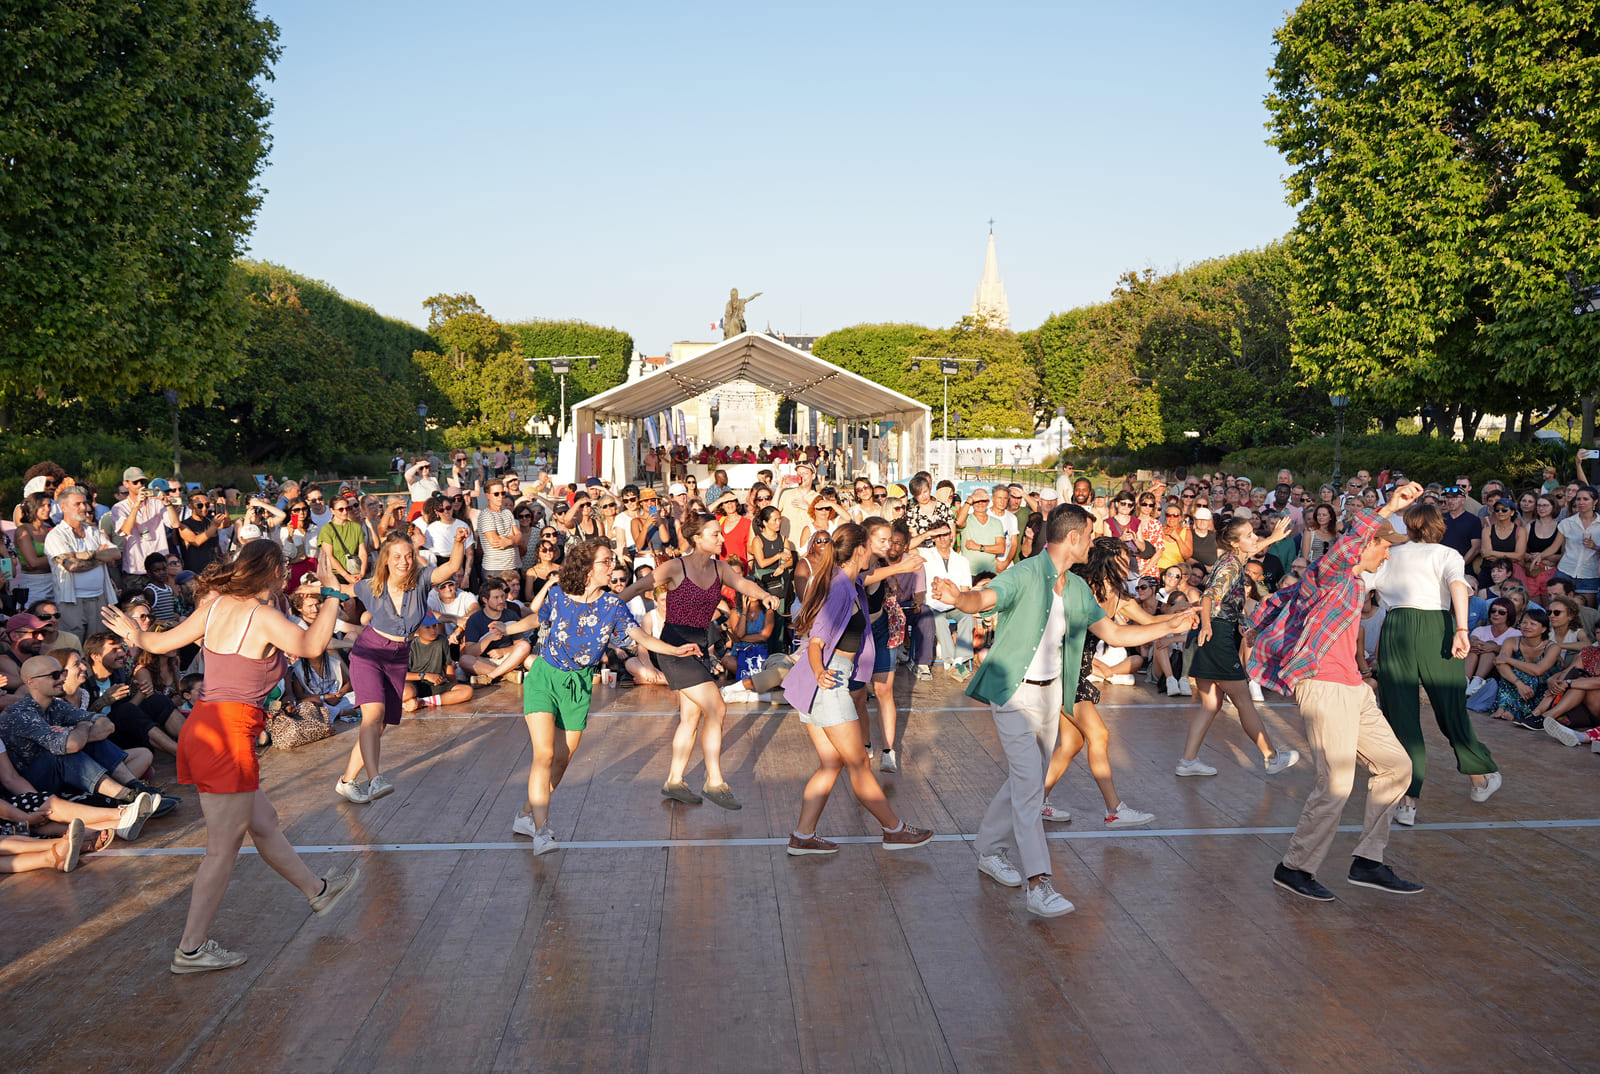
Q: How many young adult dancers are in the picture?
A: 11